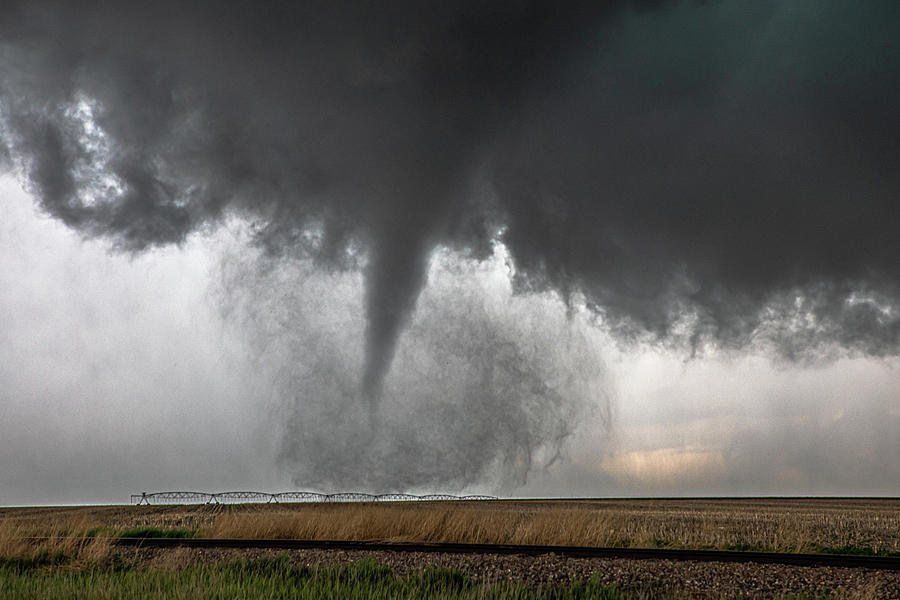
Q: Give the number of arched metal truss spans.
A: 7